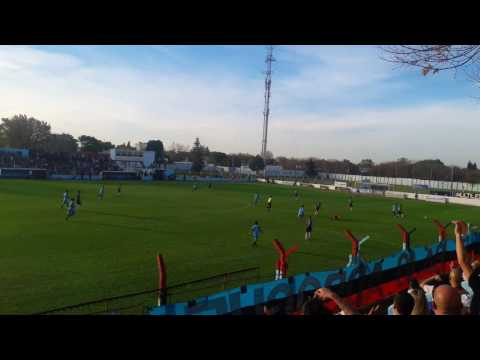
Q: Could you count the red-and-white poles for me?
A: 5